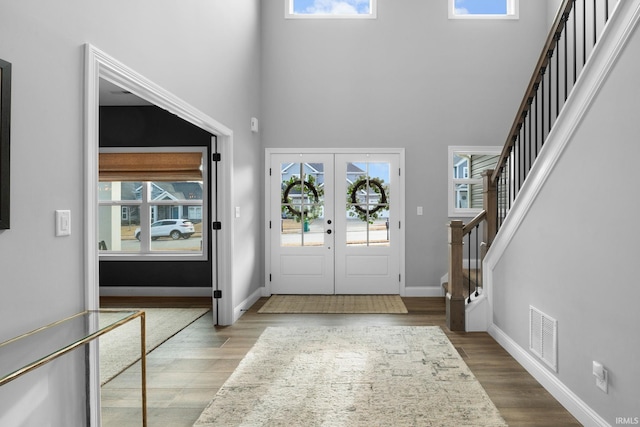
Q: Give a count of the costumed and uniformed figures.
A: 0